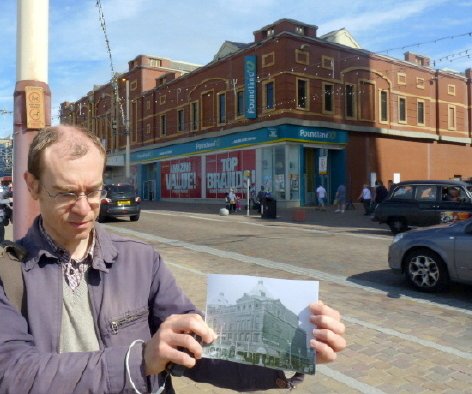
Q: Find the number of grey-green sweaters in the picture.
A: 1